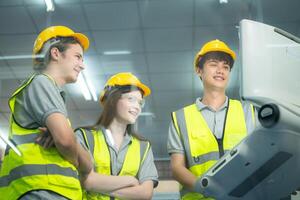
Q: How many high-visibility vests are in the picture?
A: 3